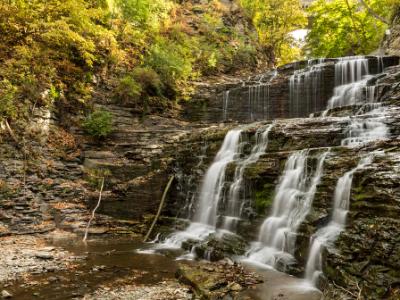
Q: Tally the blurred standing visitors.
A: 0